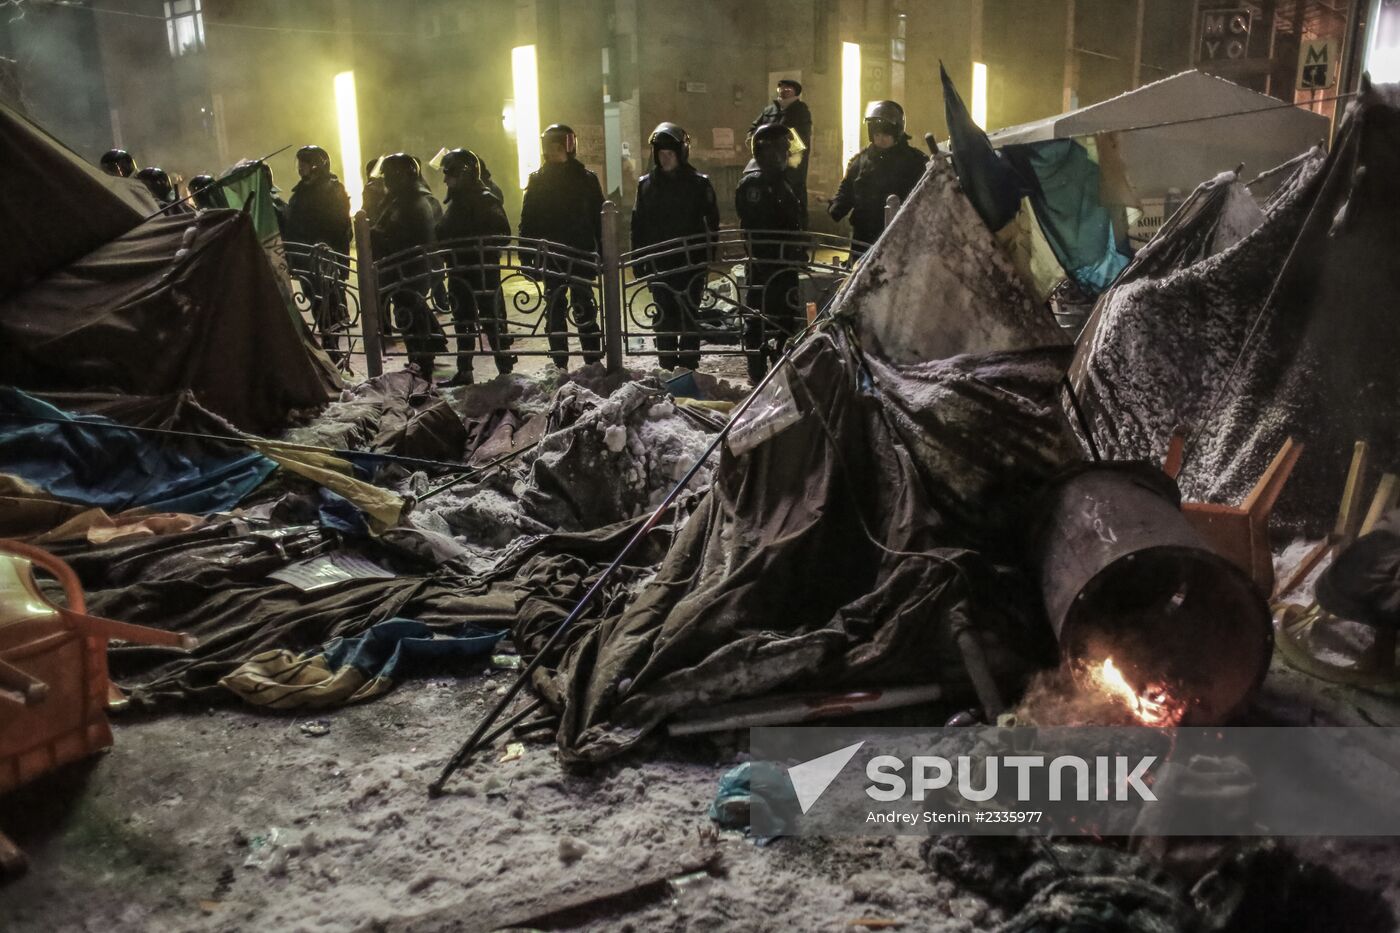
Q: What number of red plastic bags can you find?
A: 0